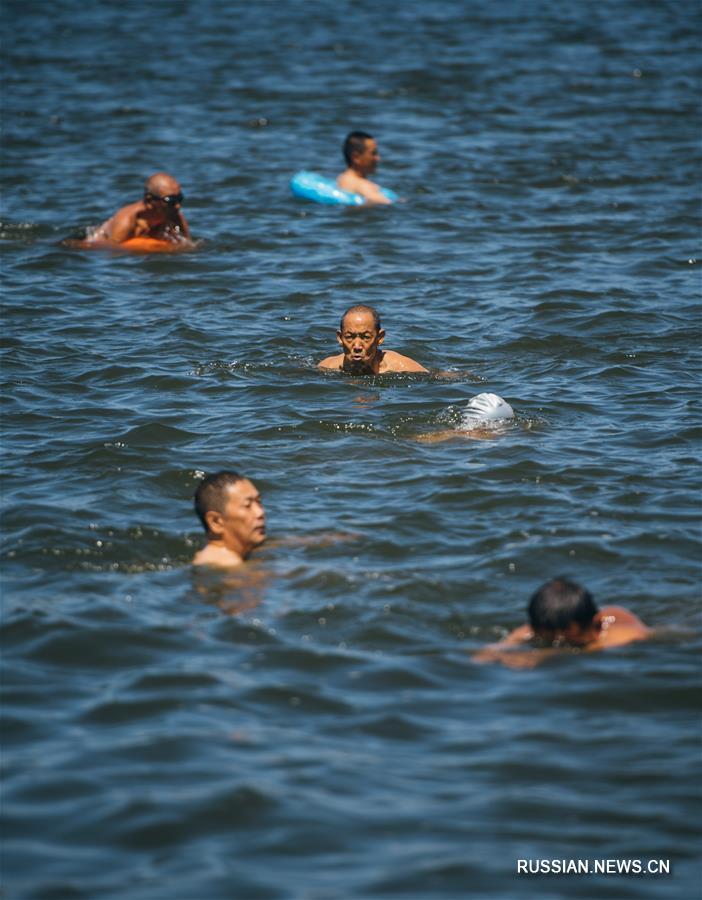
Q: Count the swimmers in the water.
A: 6